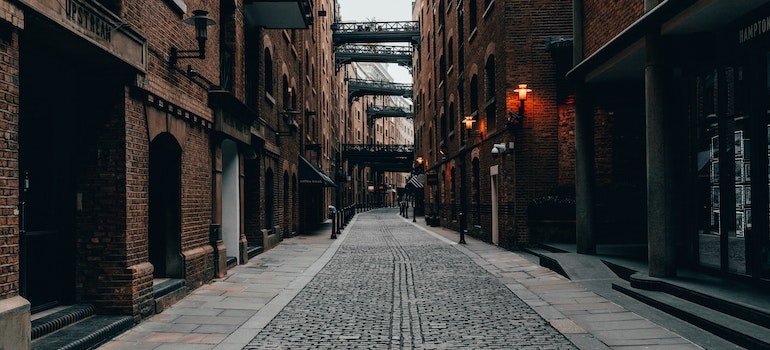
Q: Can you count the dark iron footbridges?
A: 5